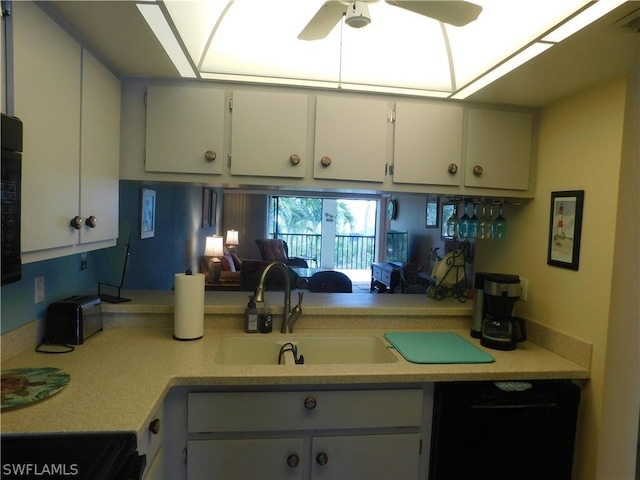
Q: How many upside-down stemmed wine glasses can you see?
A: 6